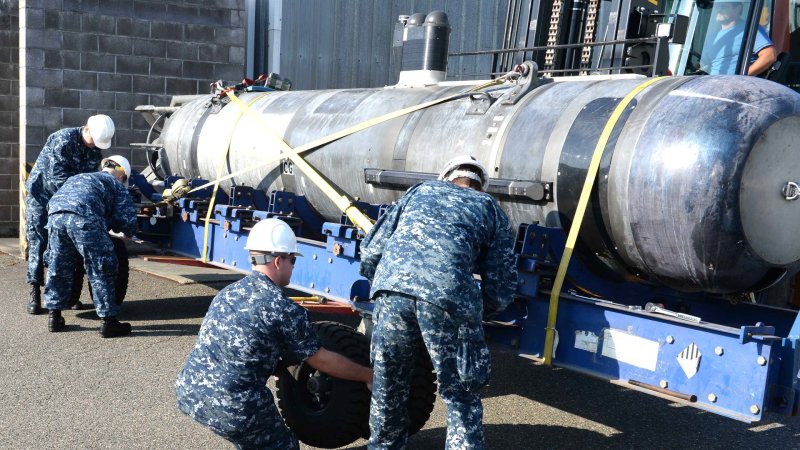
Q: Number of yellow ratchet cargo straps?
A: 4